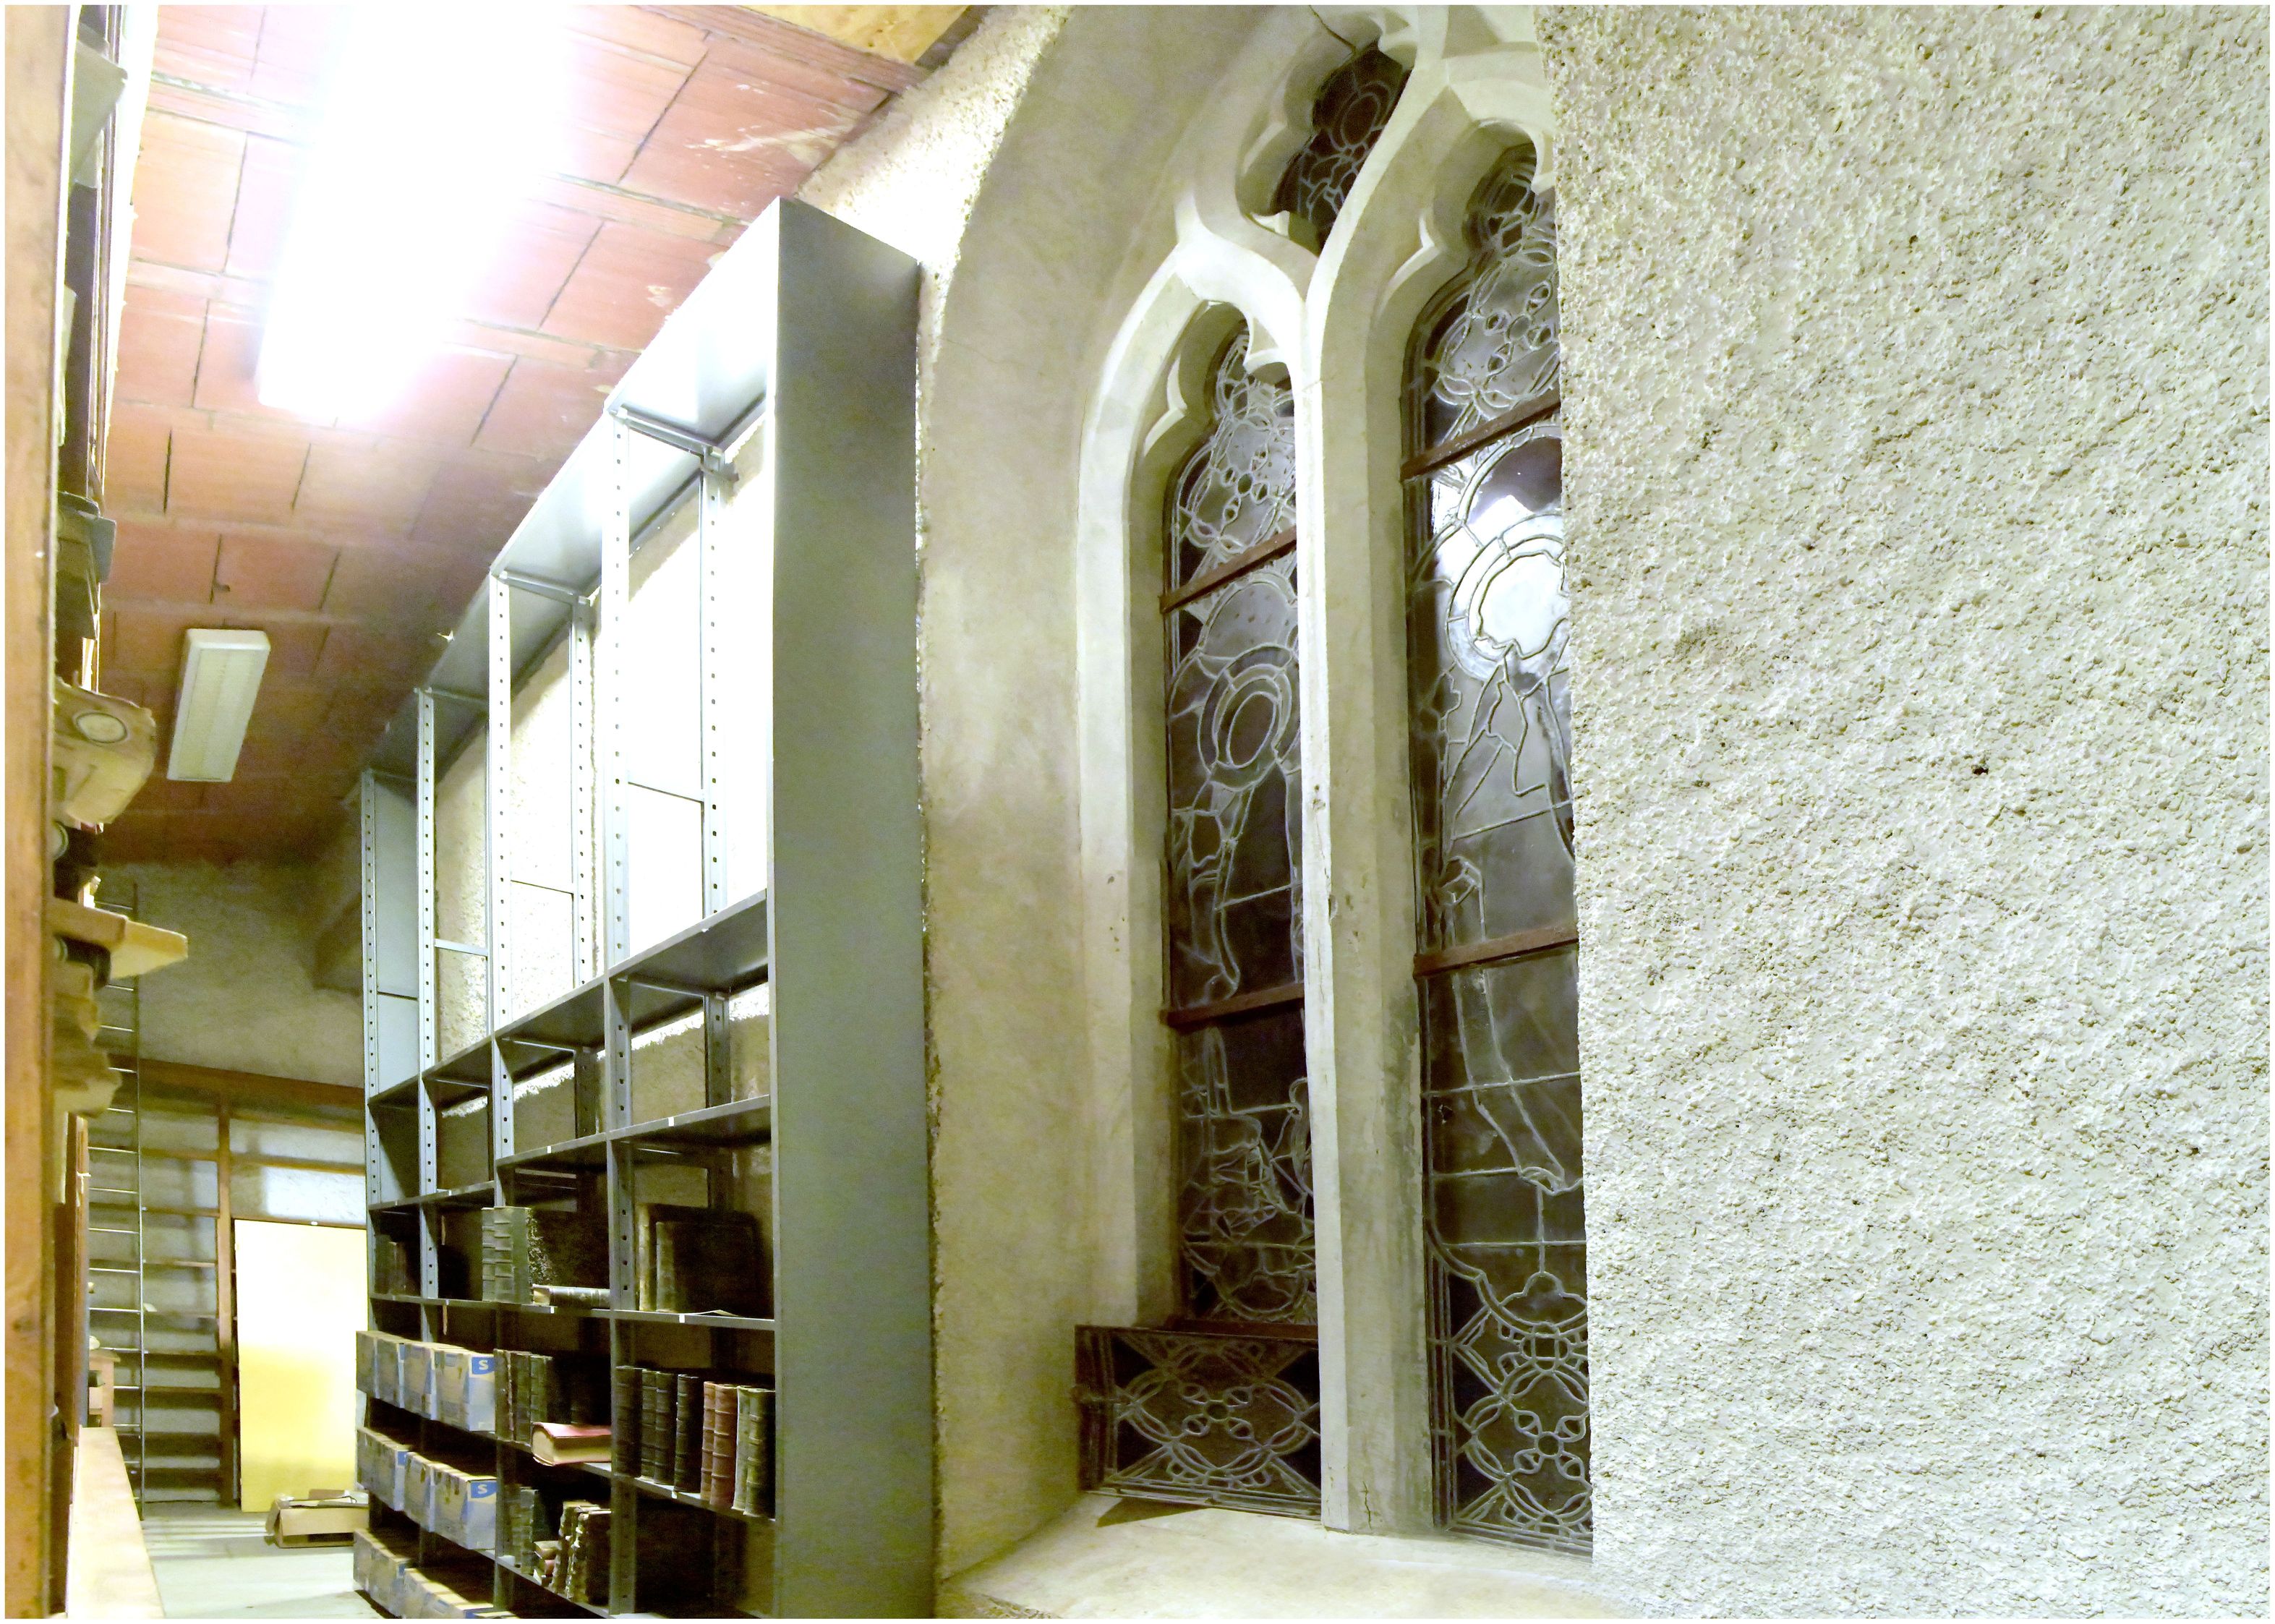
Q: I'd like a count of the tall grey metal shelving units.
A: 1